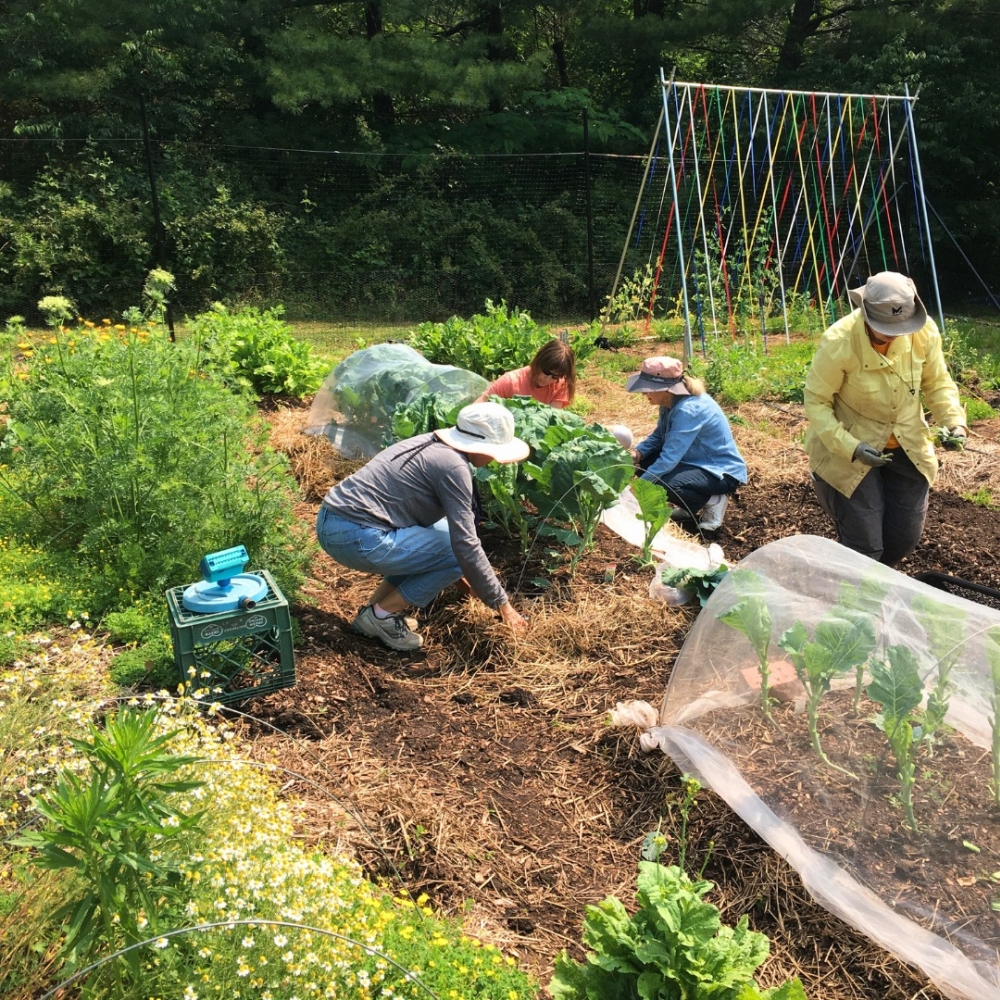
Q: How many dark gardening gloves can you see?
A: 2